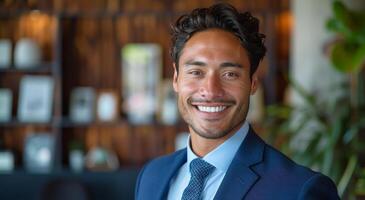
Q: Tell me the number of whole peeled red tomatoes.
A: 0